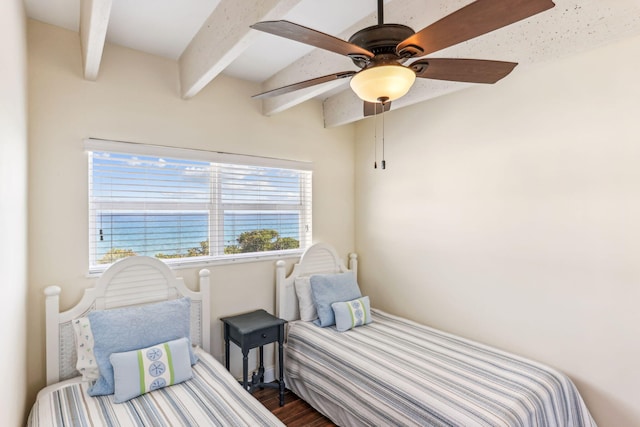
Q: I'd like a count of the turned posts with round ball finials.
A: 4